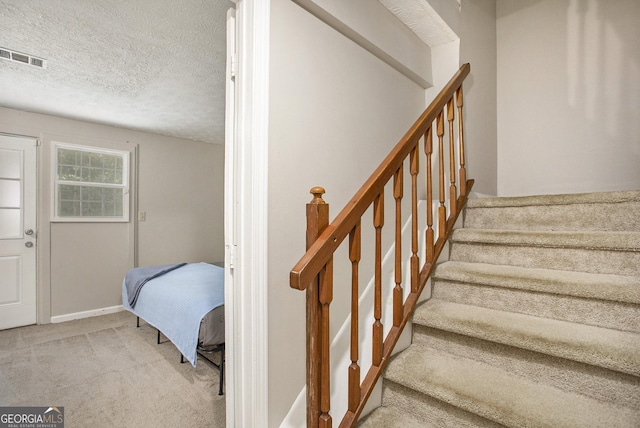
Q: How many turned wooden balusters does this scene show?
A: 9